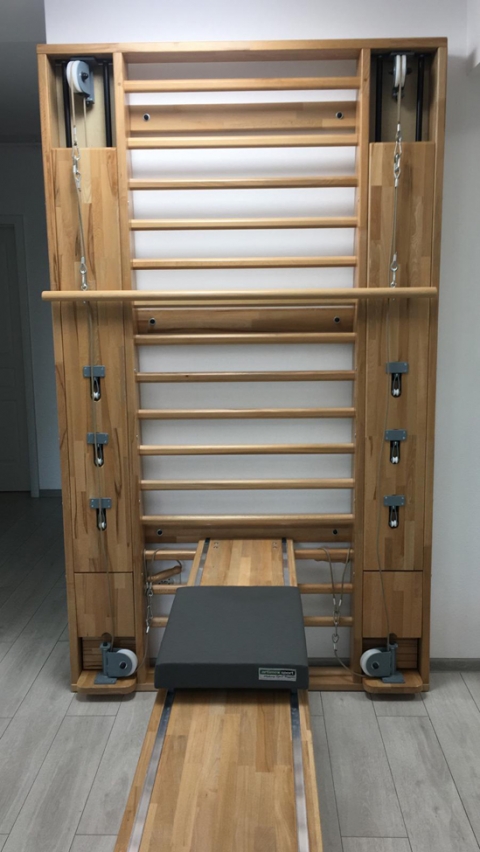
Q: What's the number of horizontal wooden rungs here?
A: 15